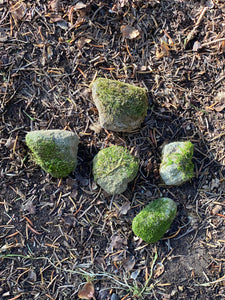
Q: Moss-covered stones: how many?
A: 5